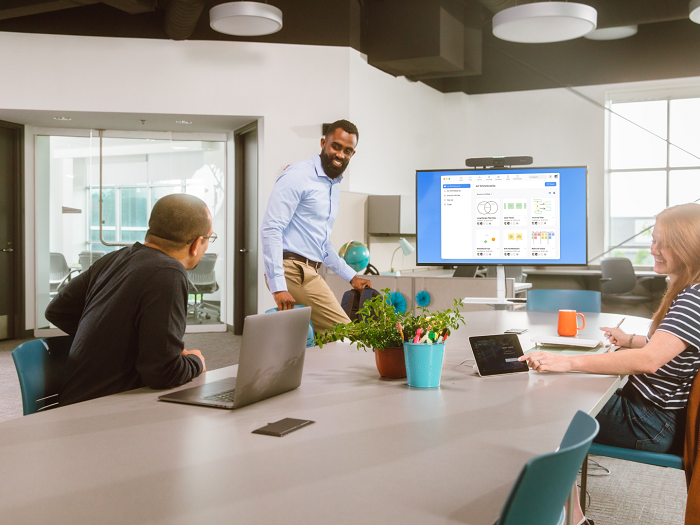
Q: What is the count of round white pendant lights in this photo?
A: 4